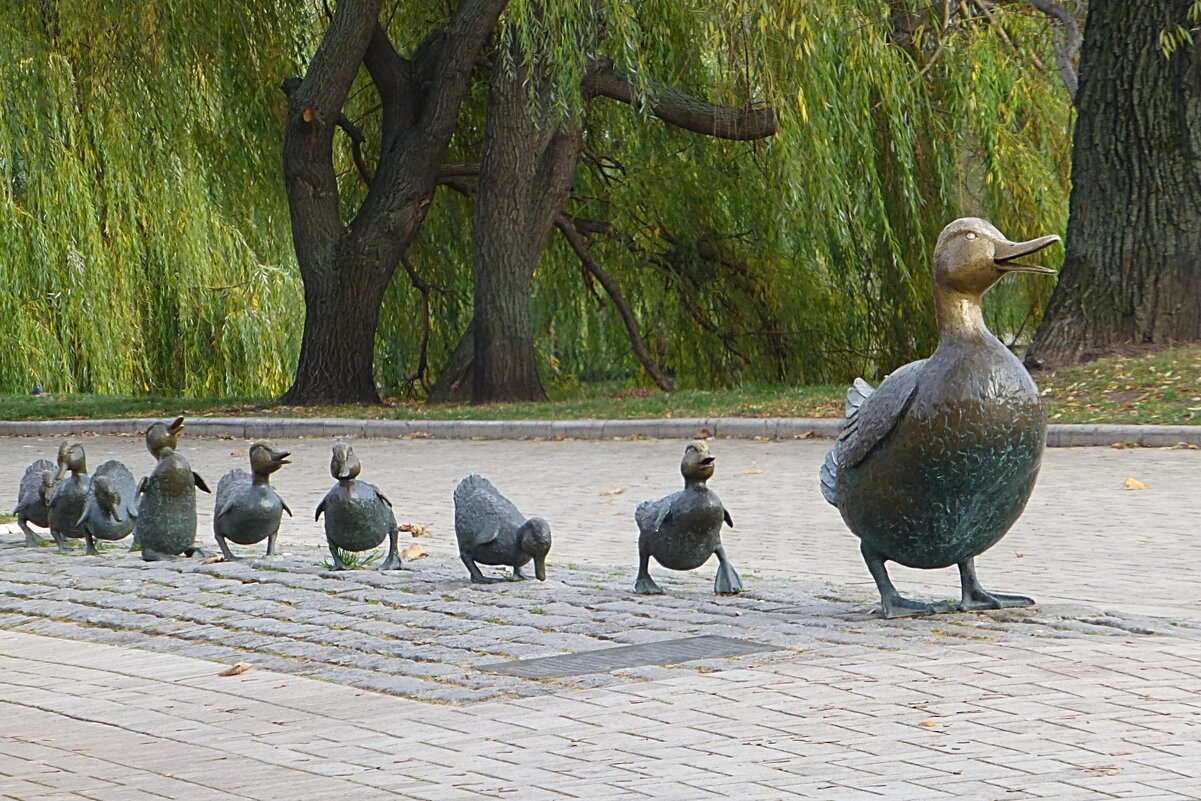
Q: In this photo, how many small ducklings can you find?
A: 8